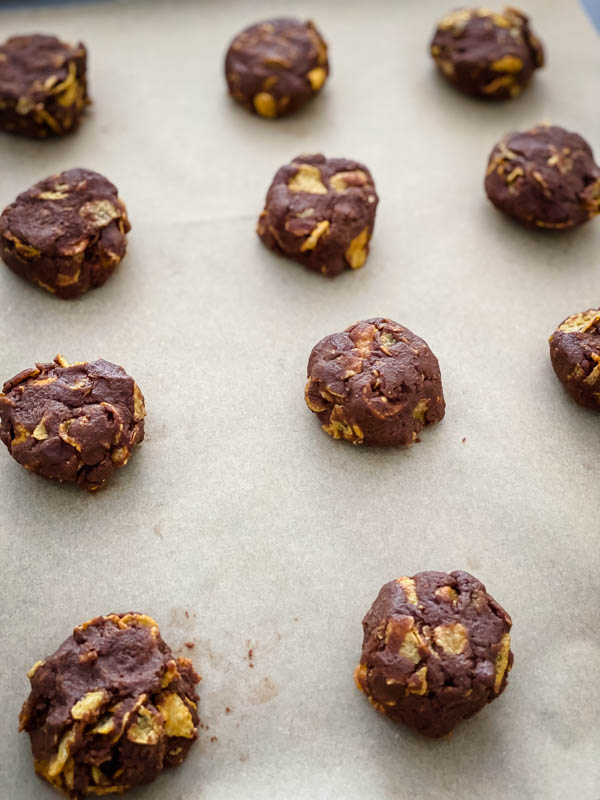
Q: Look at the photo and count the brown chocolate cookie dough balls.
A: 11